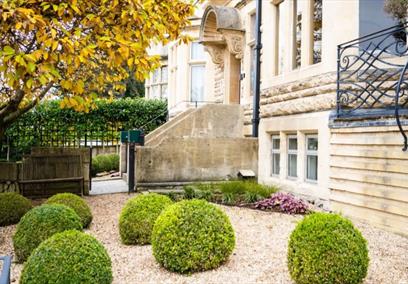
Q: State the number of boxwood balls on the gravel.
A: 7